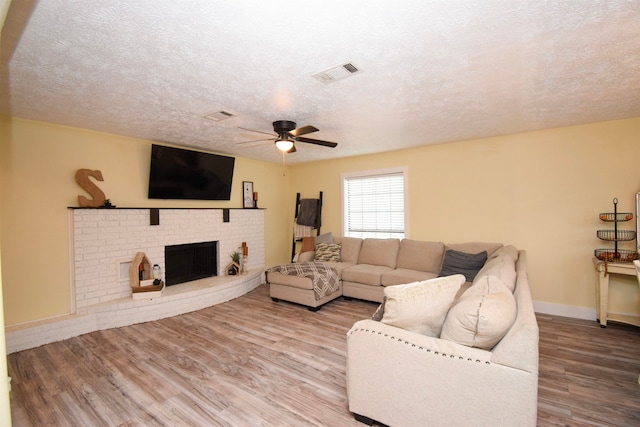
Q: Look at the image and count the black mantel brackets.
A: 2